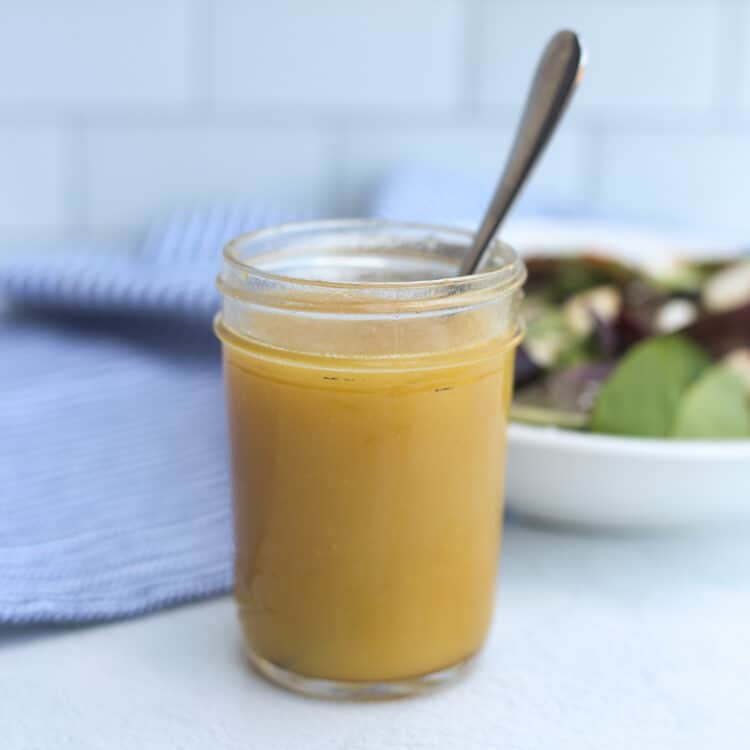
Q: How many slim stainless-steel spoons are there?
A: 1